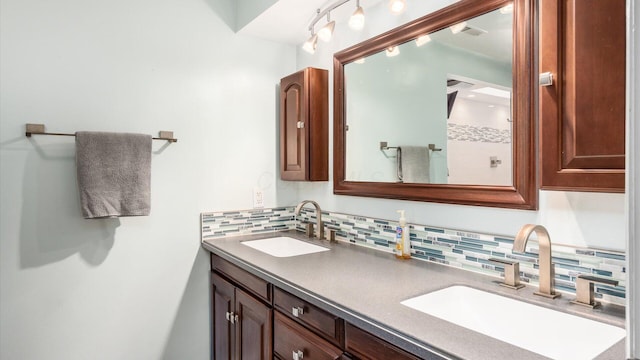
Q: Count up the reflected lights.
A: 5